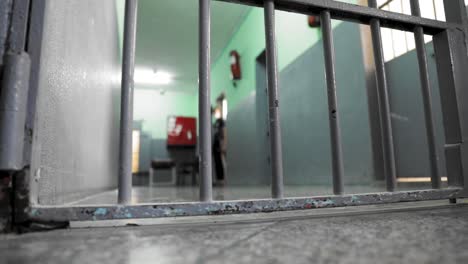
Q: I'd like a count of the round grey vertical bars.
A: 6